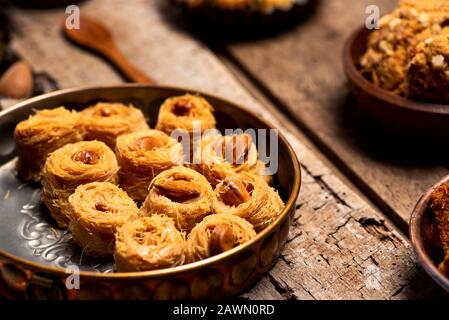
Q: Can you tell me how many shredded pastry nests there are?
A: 11